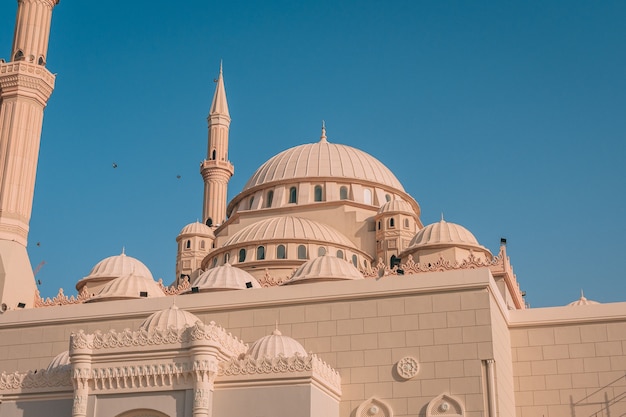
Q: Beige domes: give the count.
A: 13